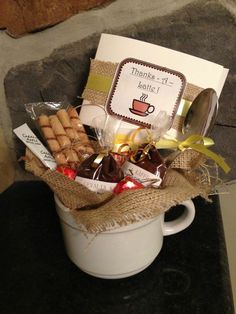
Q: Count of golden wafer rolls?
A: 4